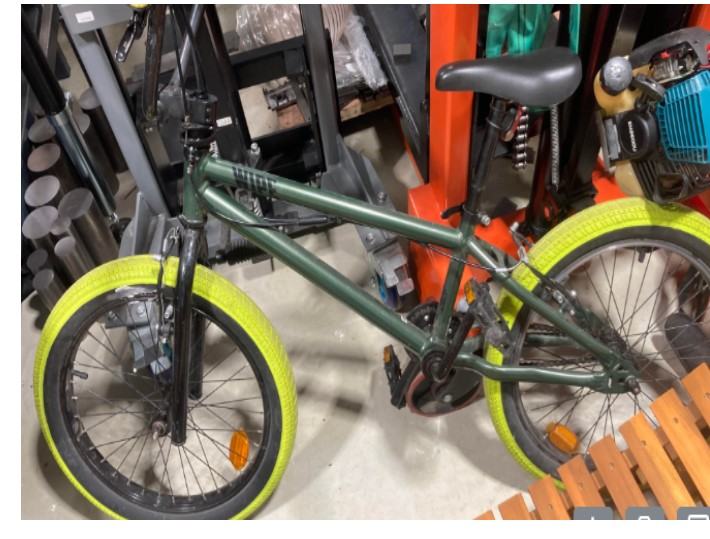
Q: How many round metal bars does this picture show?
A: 11